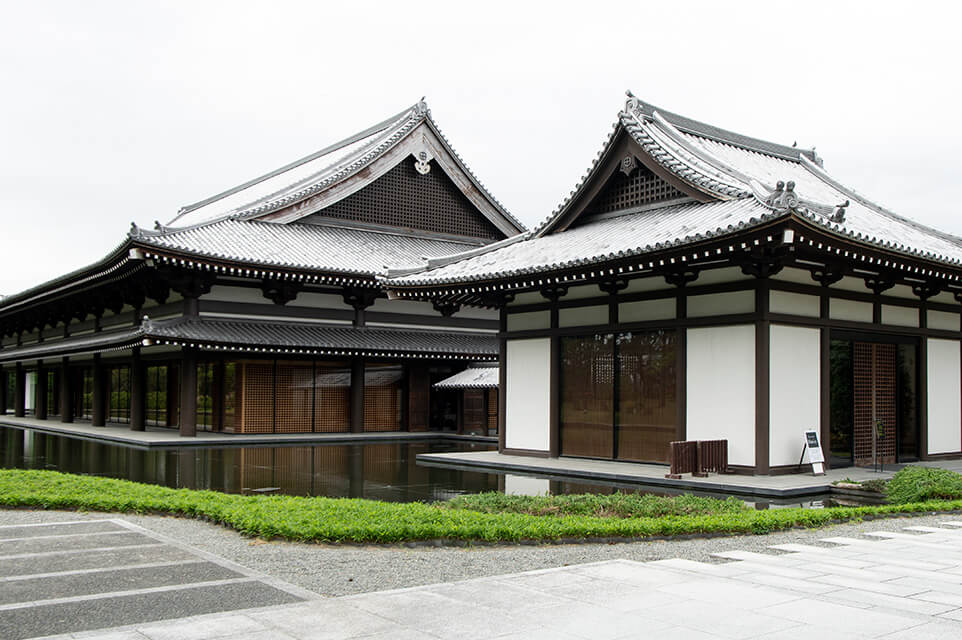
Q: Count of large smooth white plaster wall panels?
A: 4